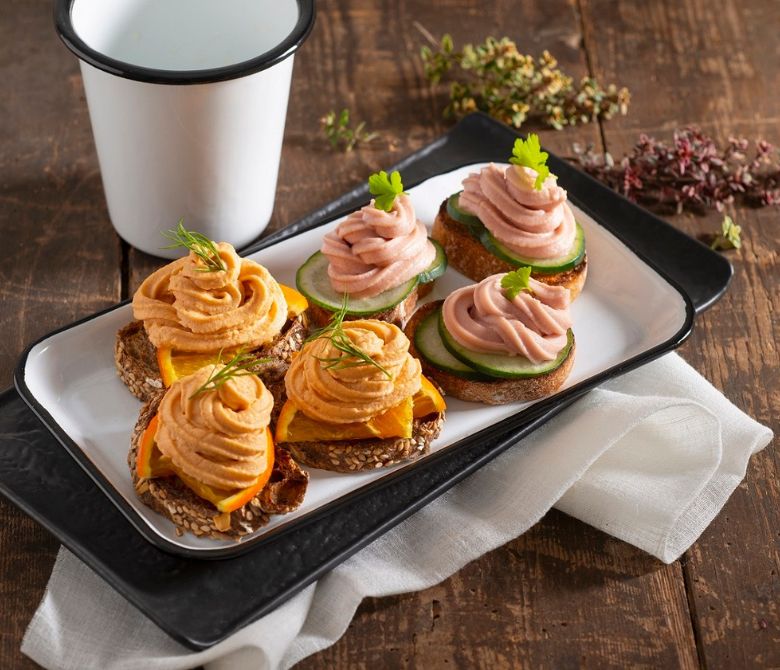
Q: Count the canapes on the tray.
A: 6